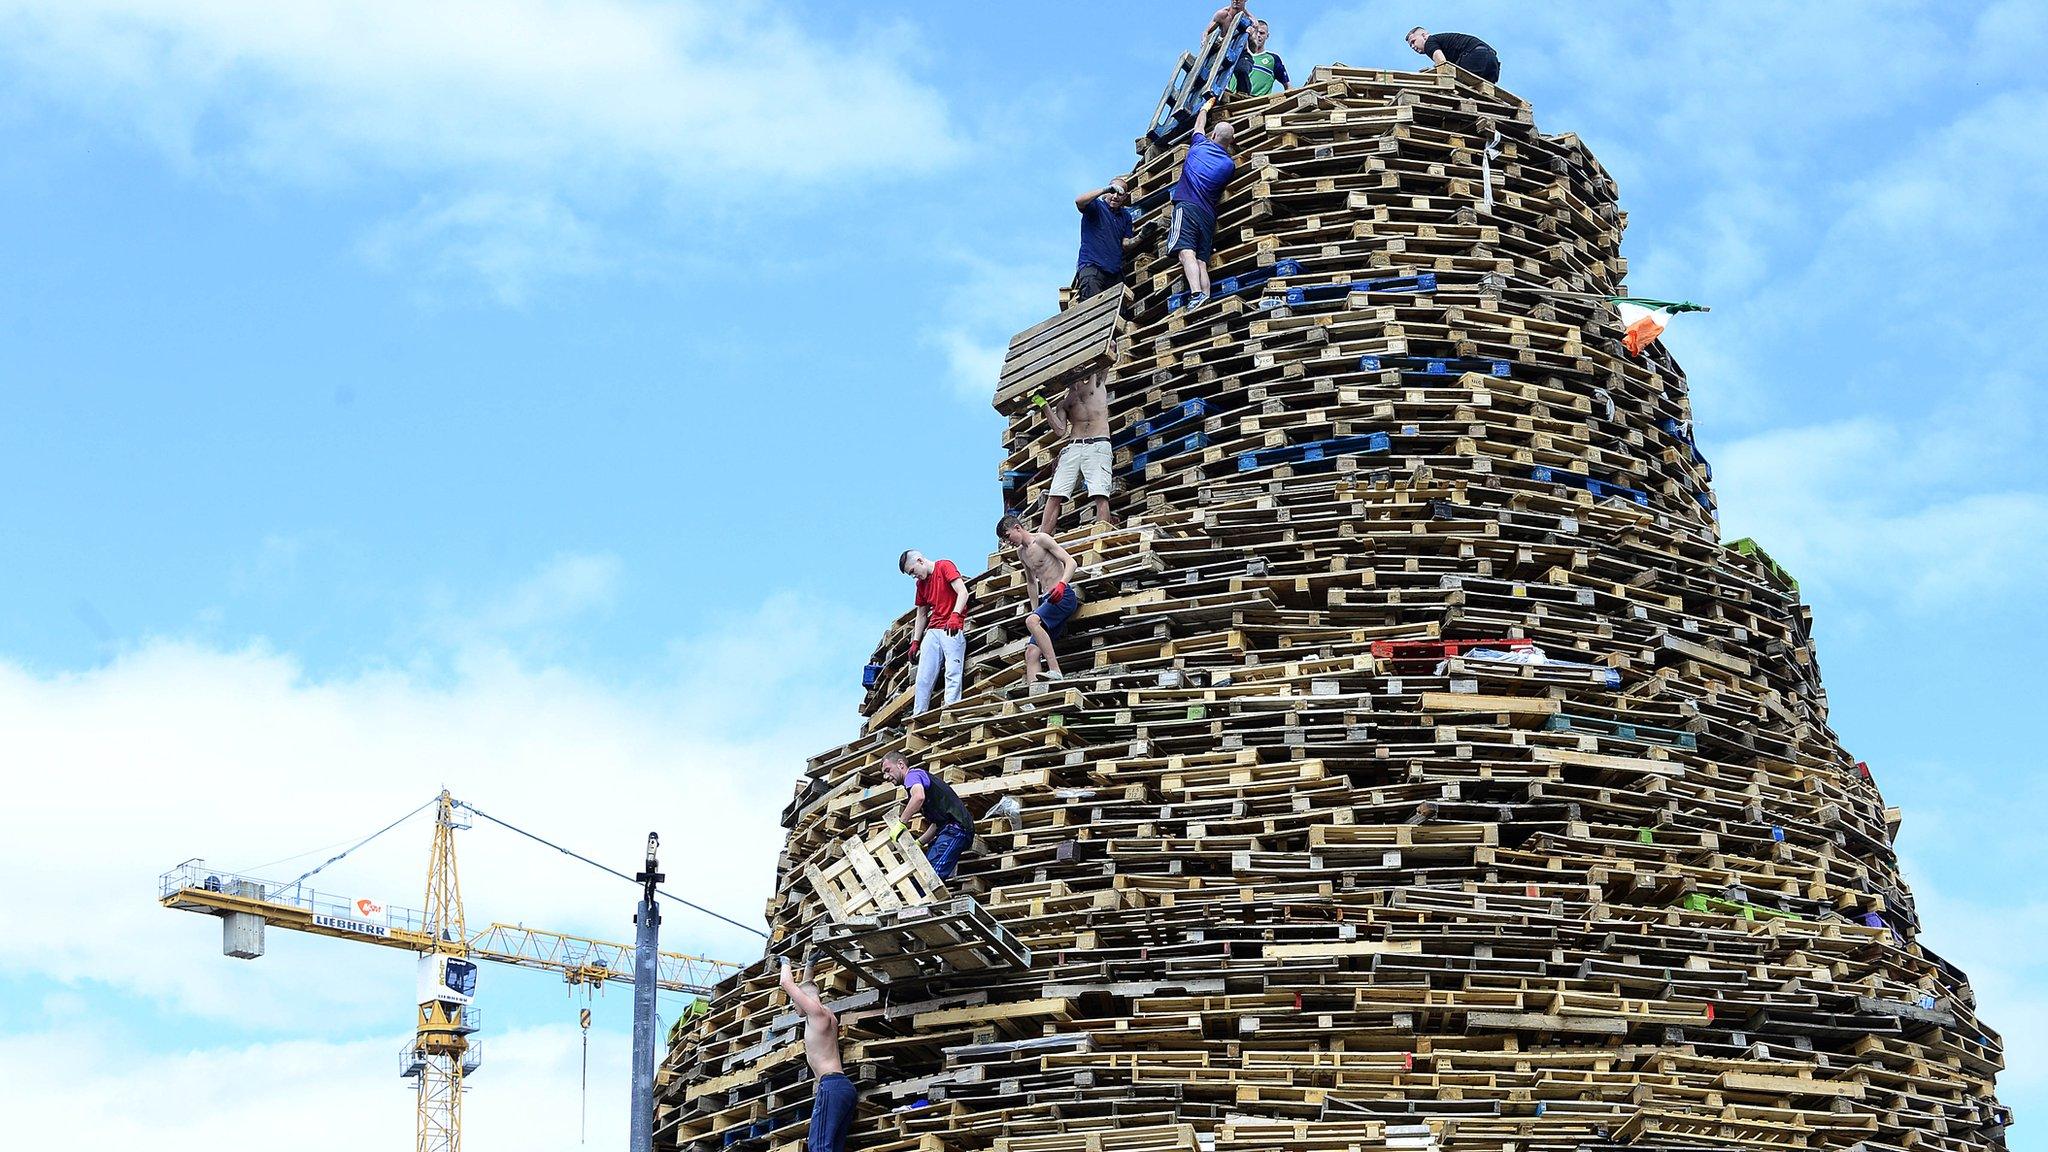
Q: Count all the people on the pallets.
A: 10